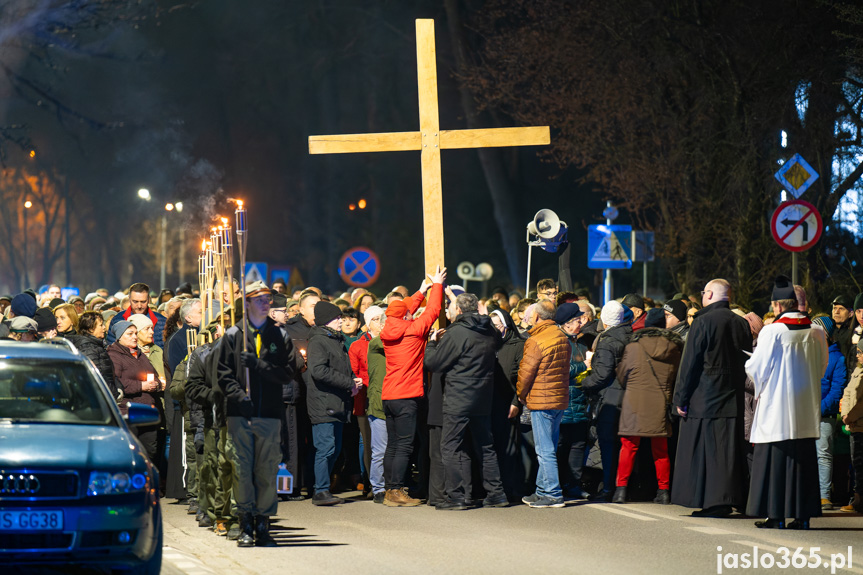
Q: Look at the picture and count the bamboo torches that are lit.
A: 6